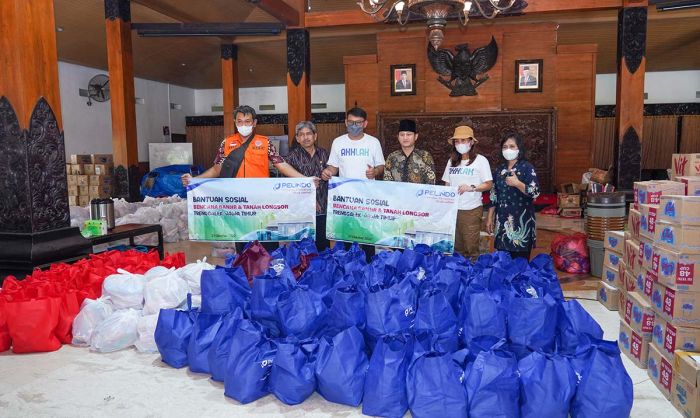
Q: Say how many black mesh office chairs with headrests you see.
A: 0